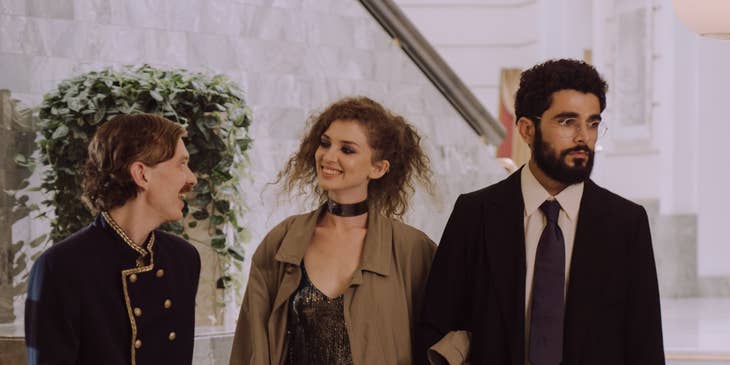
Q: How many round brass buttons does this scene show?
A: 6